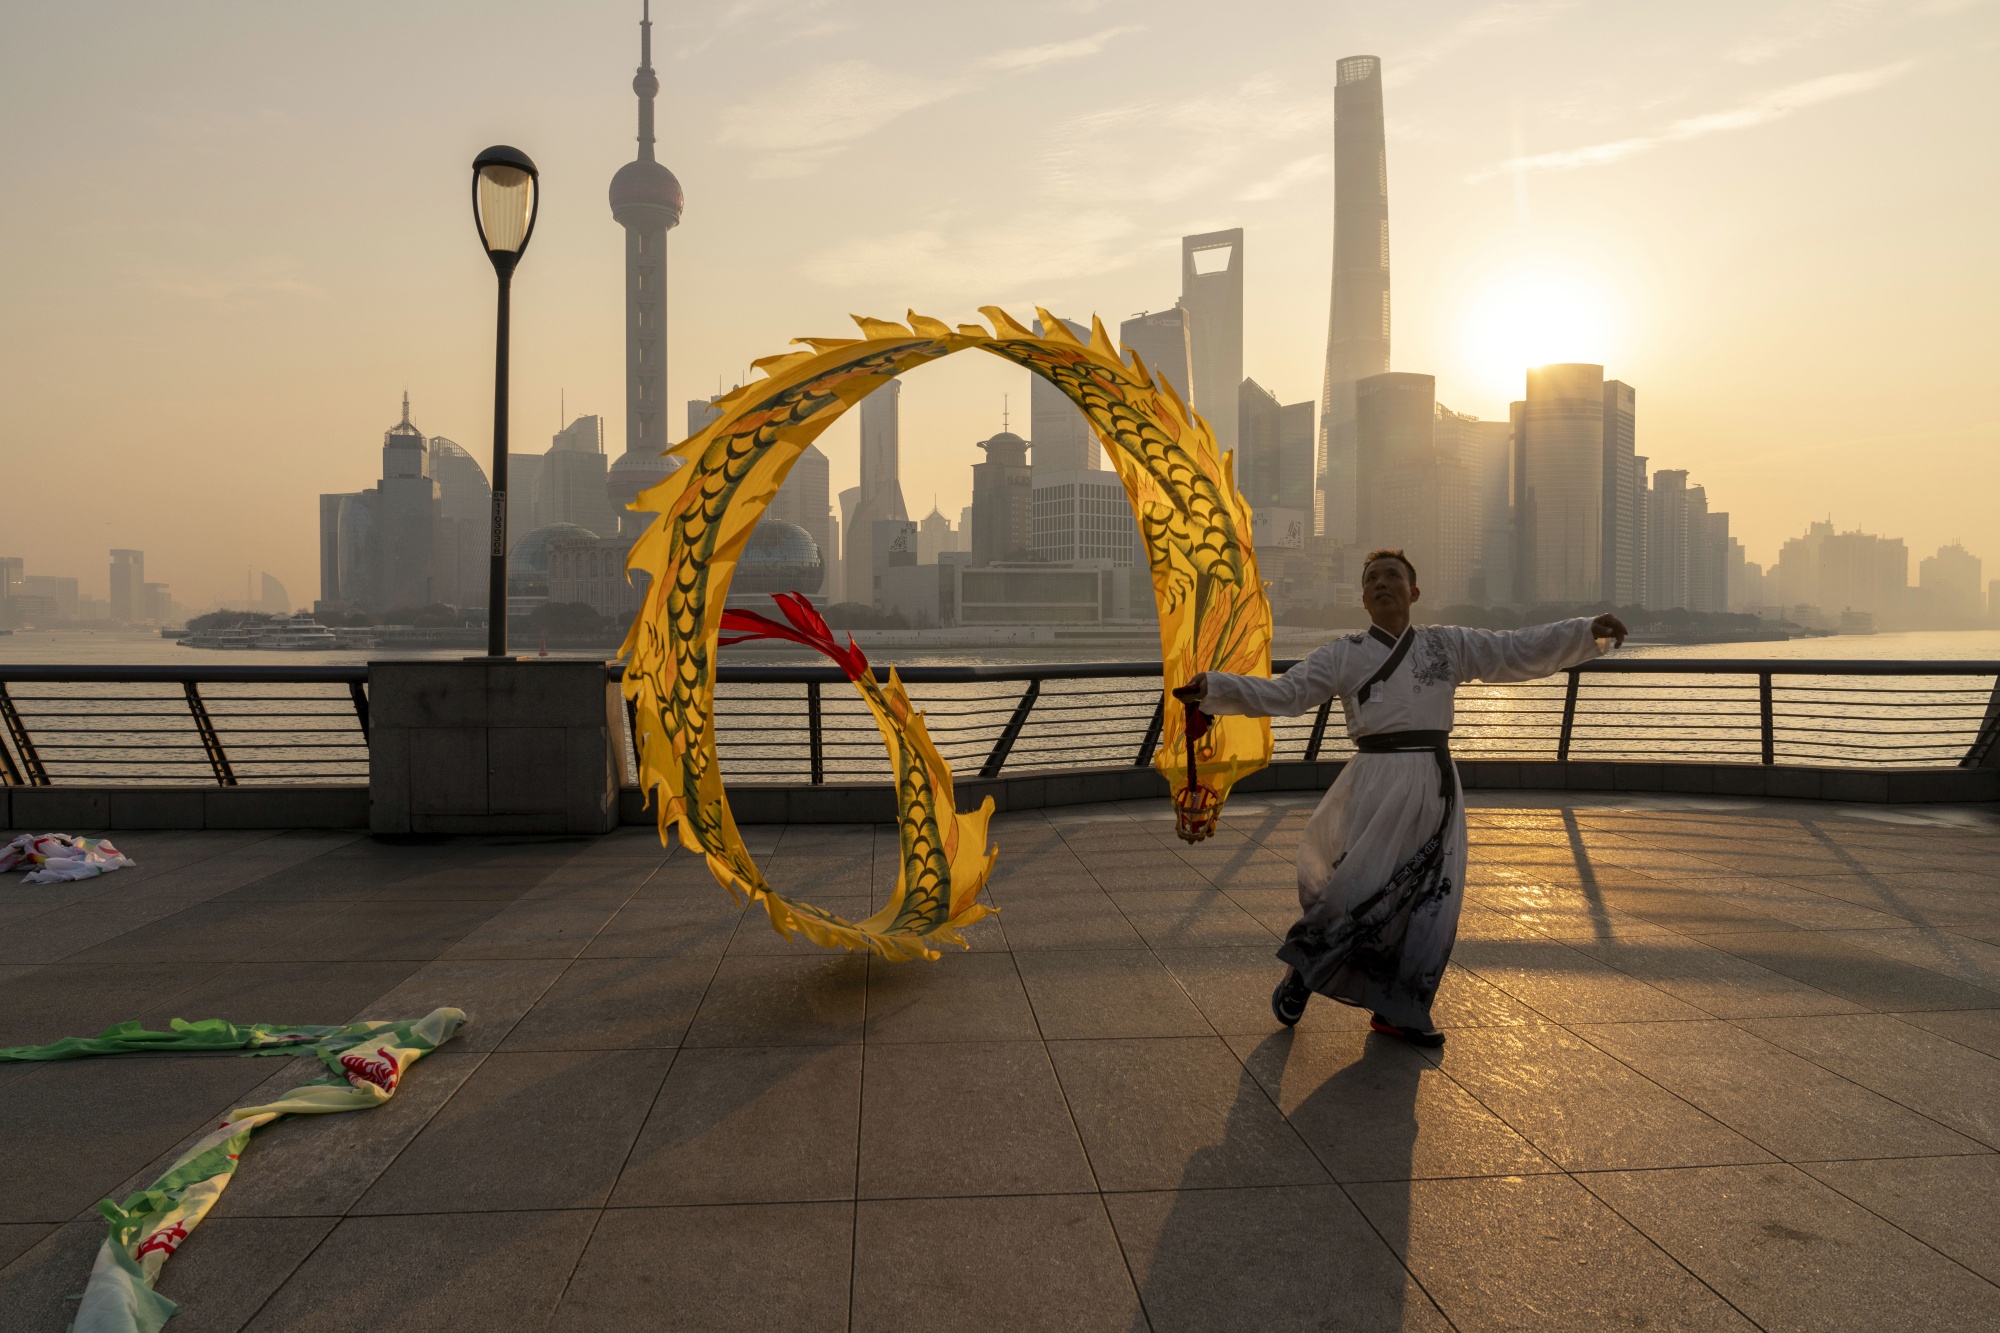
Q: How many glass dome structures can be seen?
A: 2